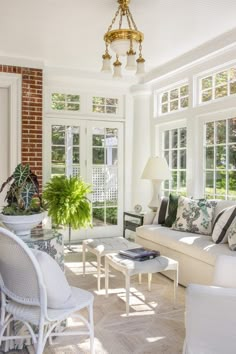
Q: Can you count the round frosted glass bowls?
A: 1